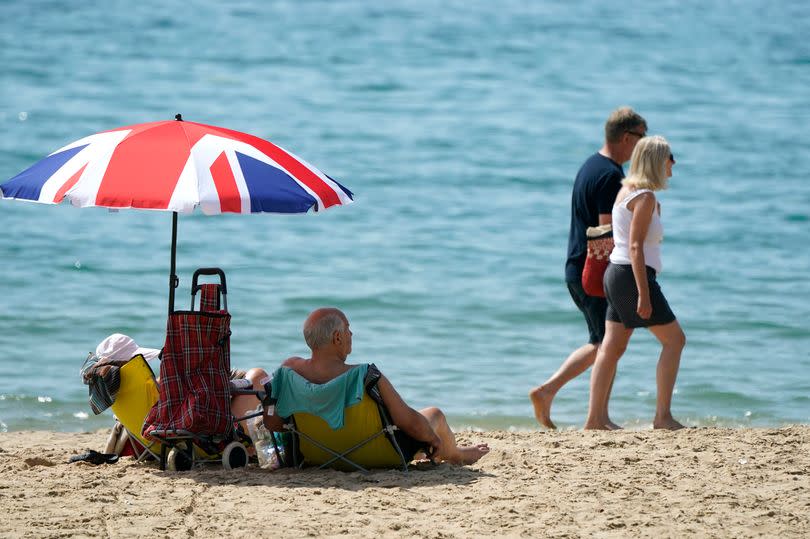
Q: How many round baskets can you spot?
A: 0